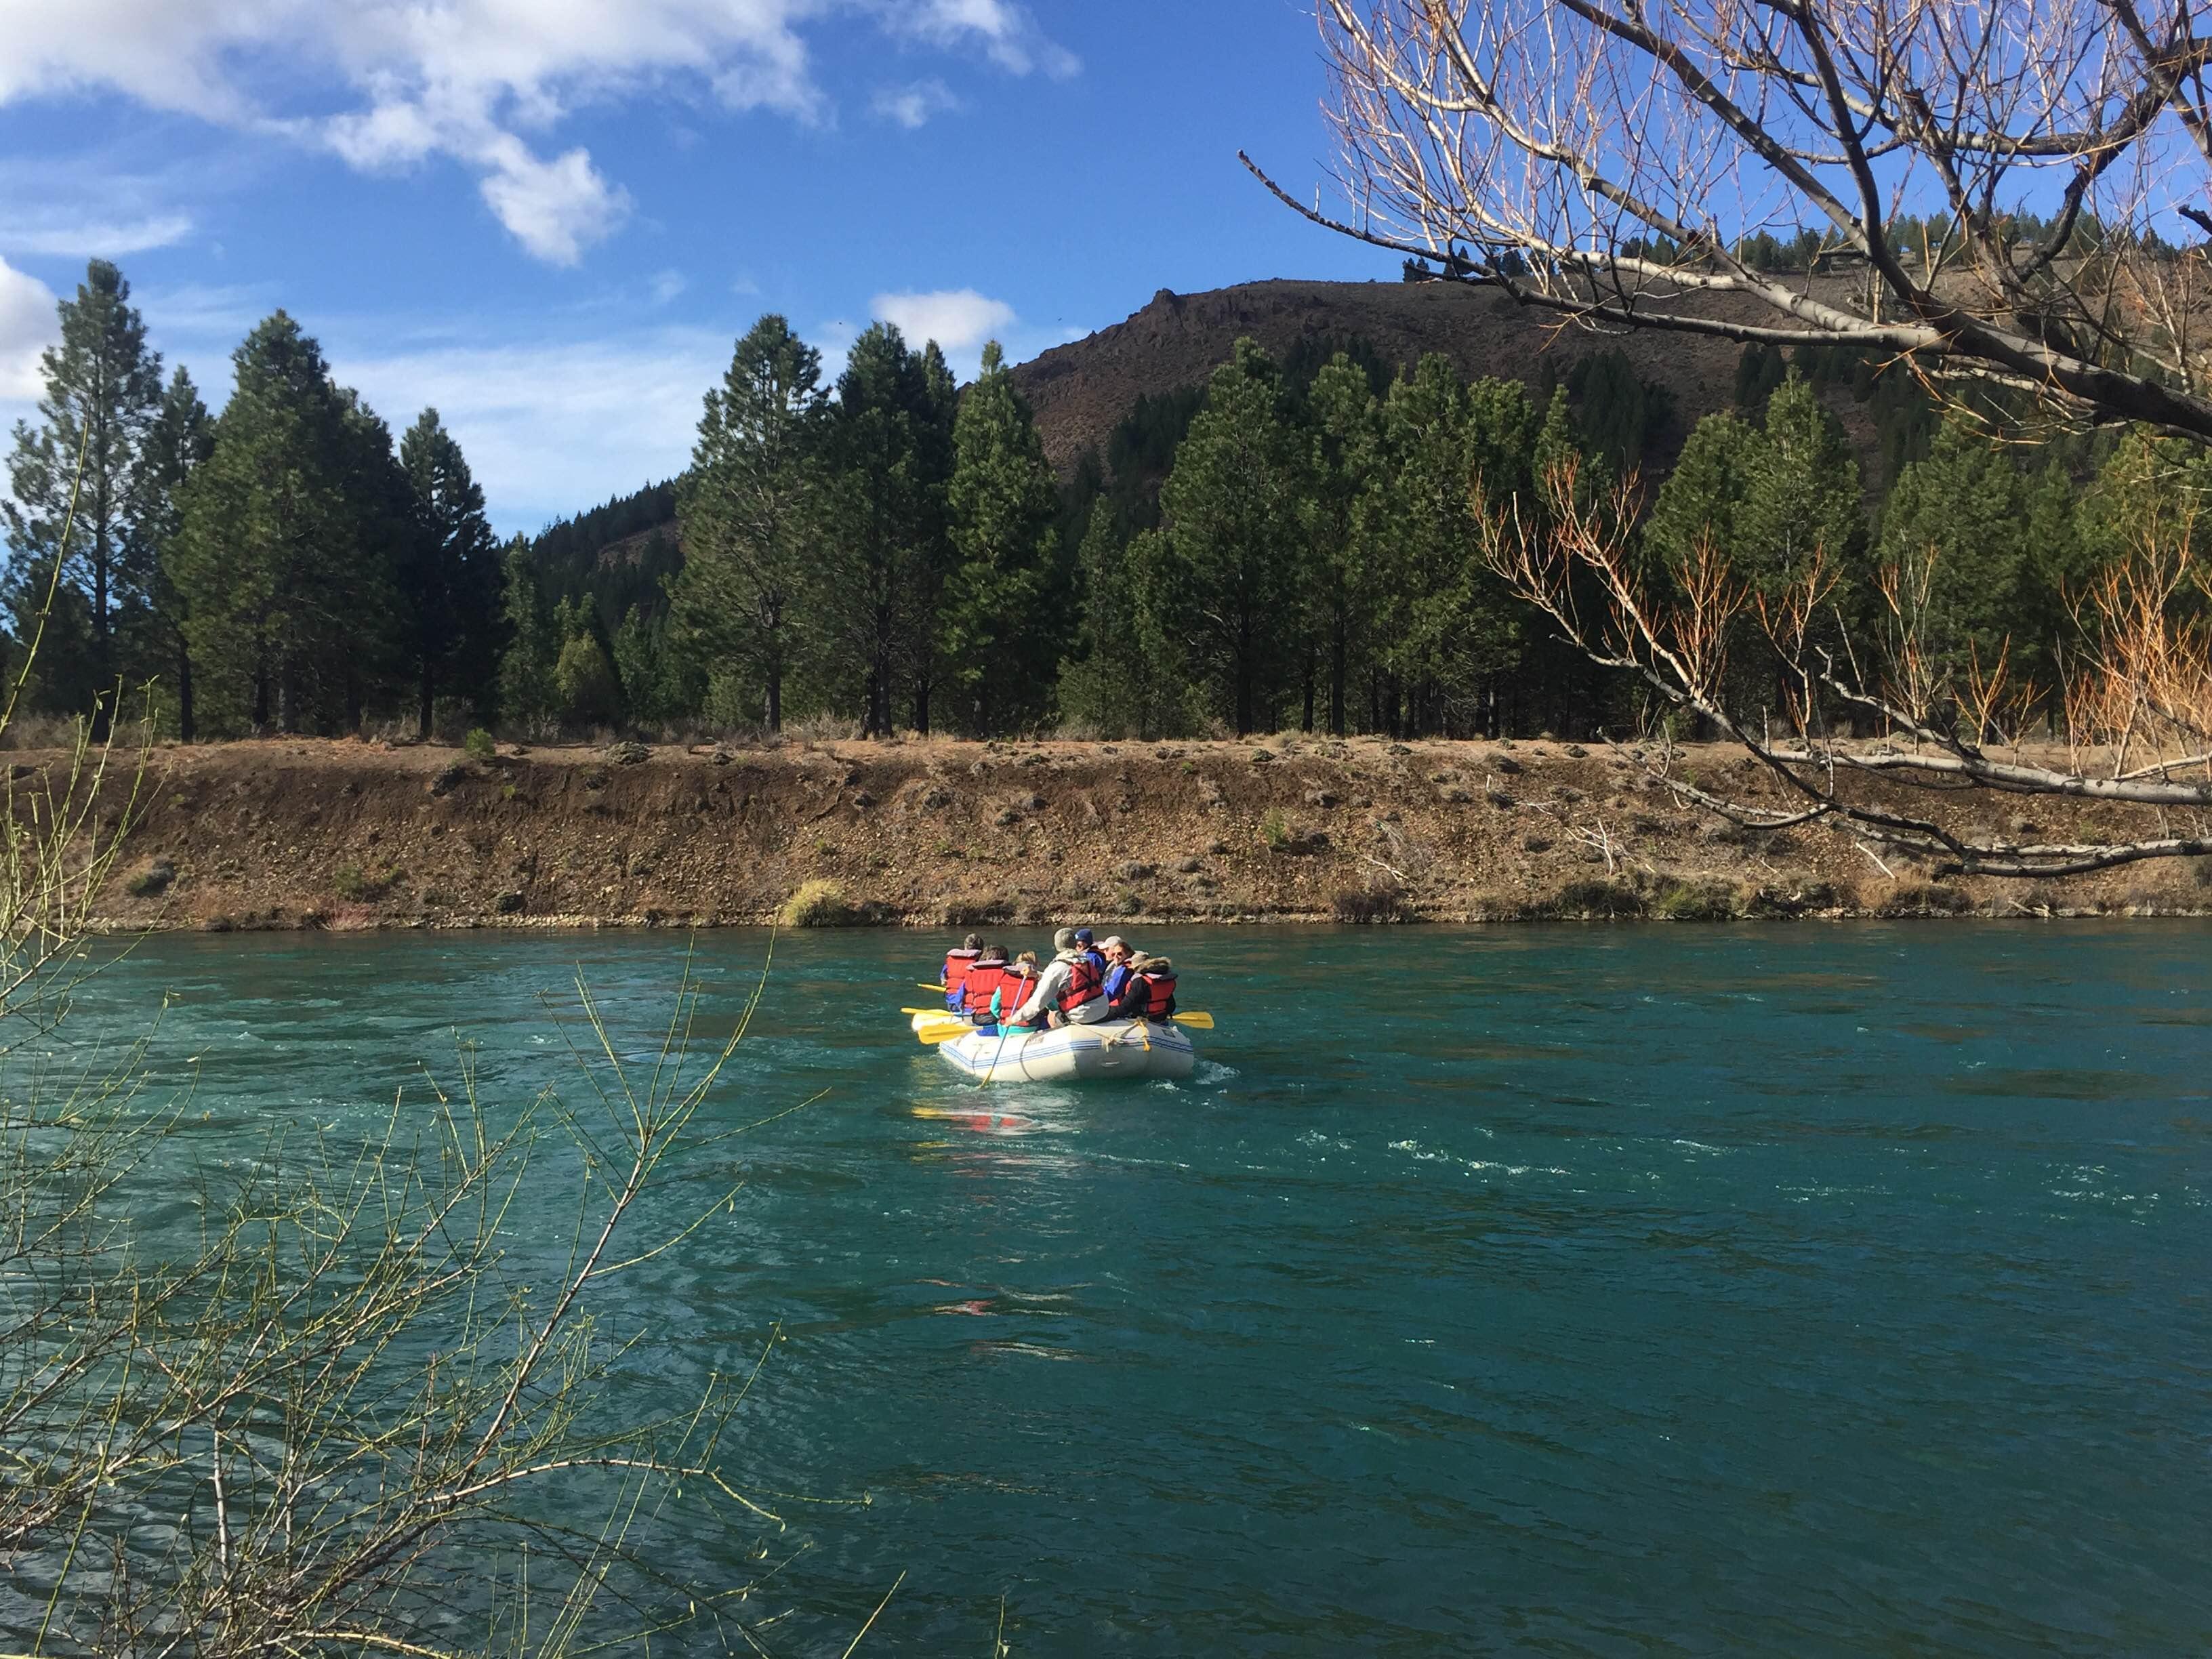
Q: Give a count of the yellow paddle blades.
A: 5